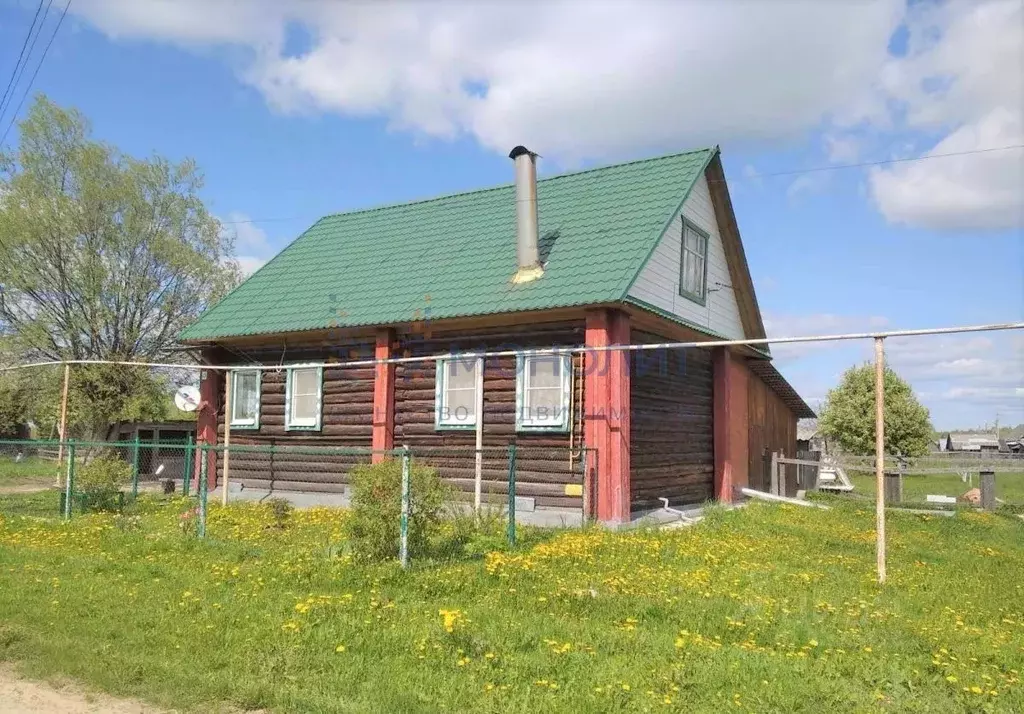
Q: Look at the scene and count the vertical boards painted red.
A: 4